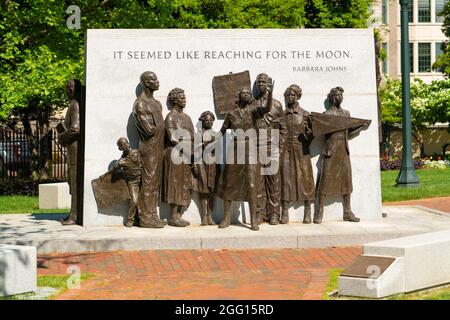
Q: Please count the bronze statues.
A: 9